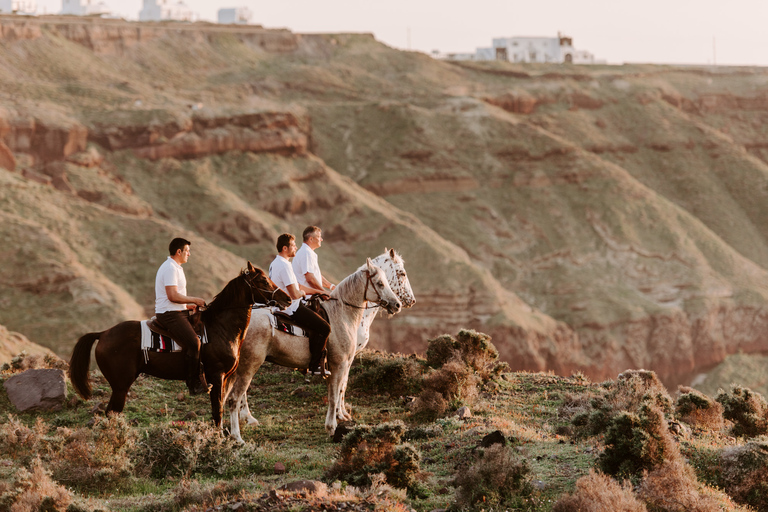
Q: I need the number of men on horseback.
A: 3